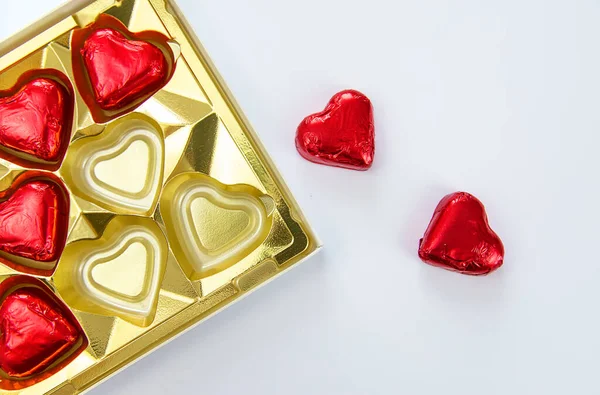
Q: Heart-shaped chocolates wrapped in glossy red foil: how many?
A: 6